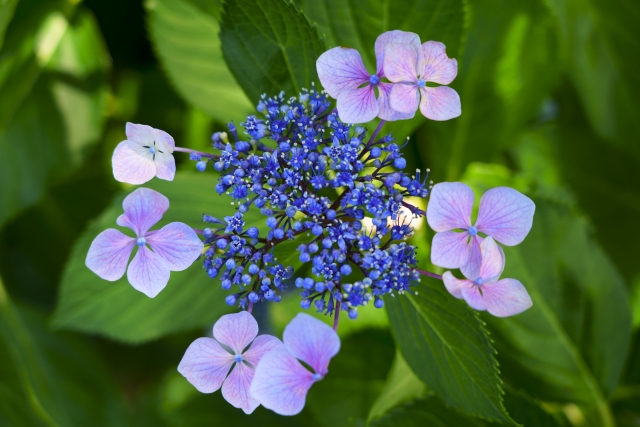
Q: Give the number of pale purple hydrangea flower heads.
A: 8